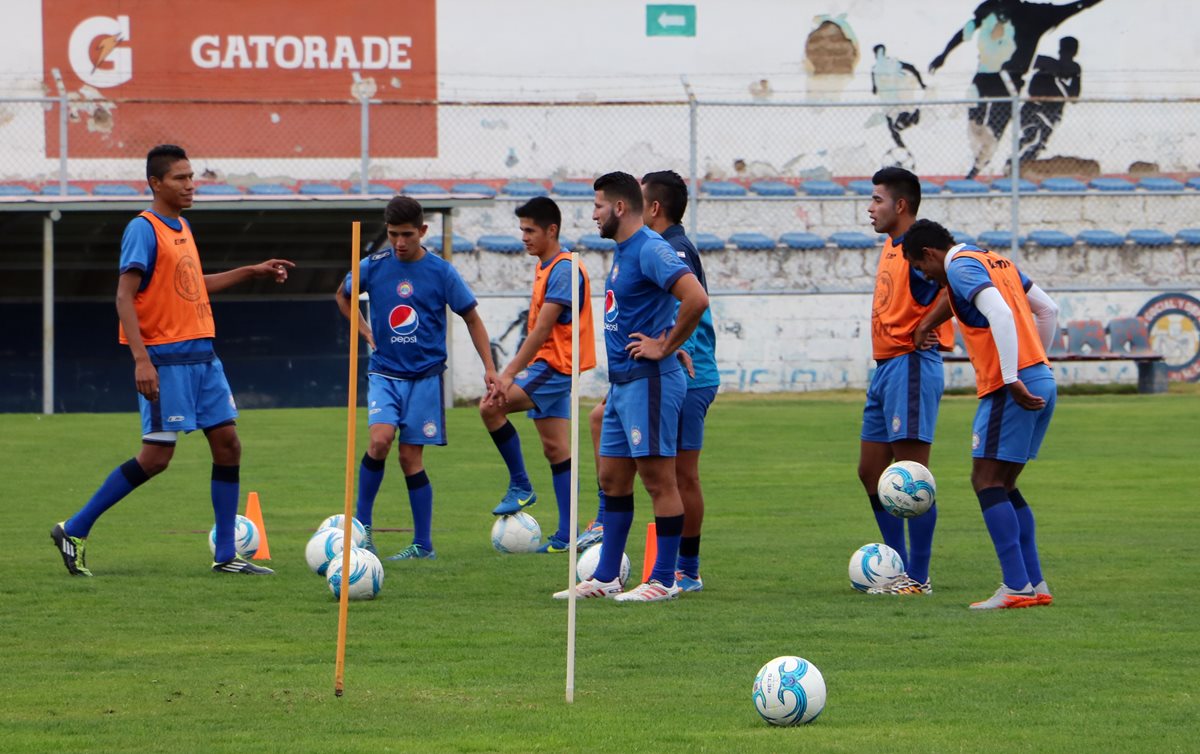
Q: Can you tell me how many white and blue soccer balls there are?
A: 9